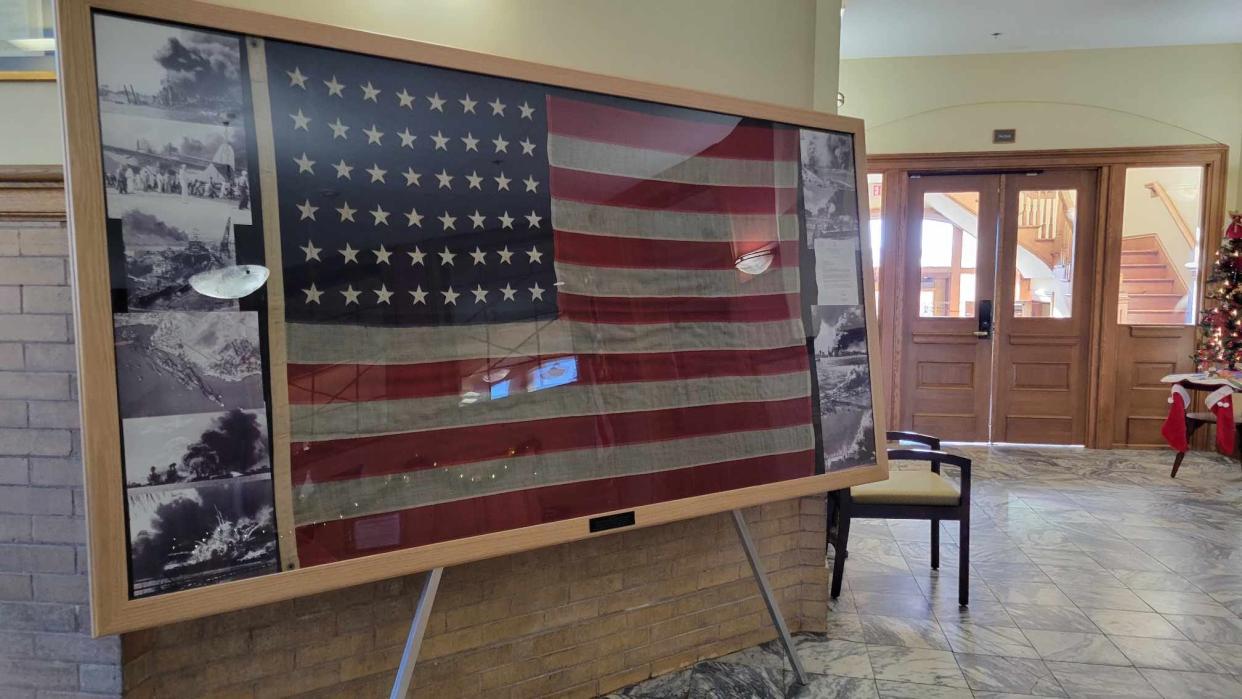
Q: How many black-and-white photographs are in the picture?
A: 11